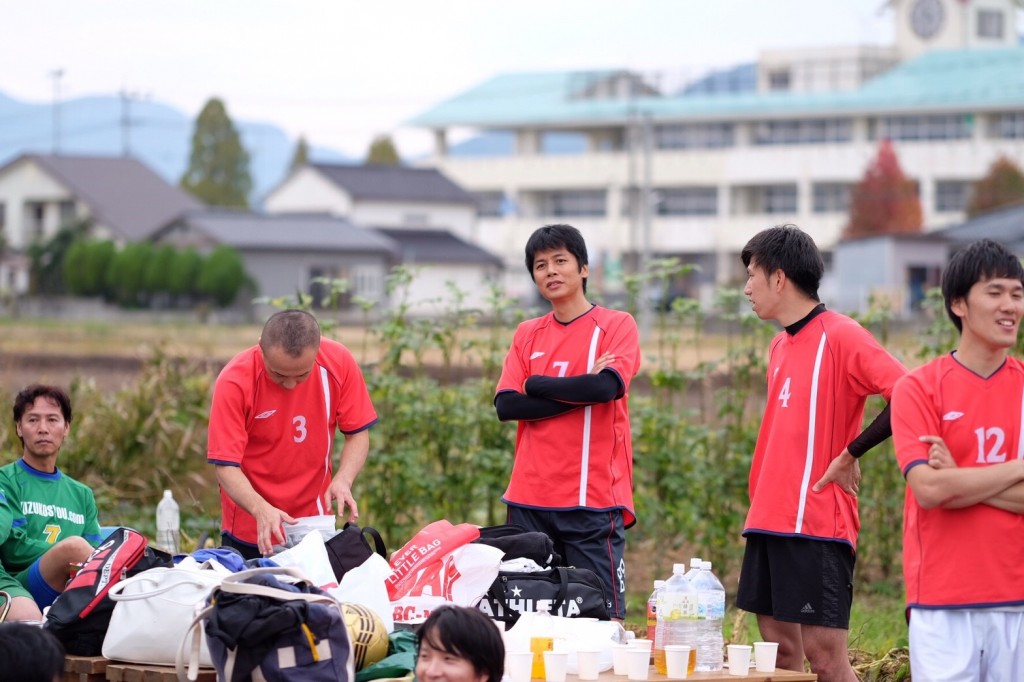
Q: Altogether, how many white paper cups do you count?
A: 9